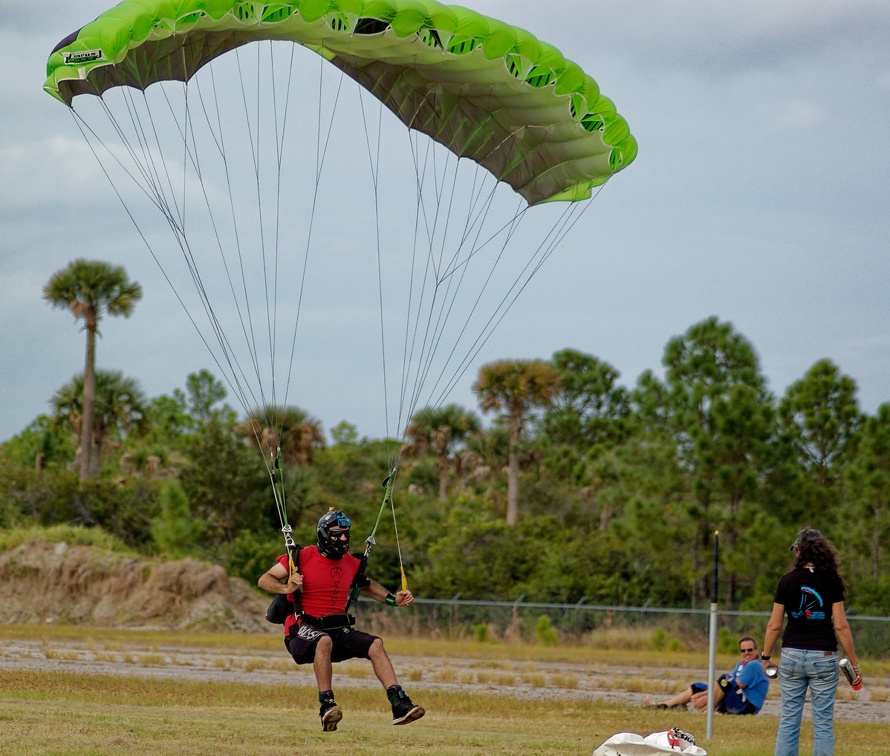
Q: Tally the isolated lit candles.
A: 0